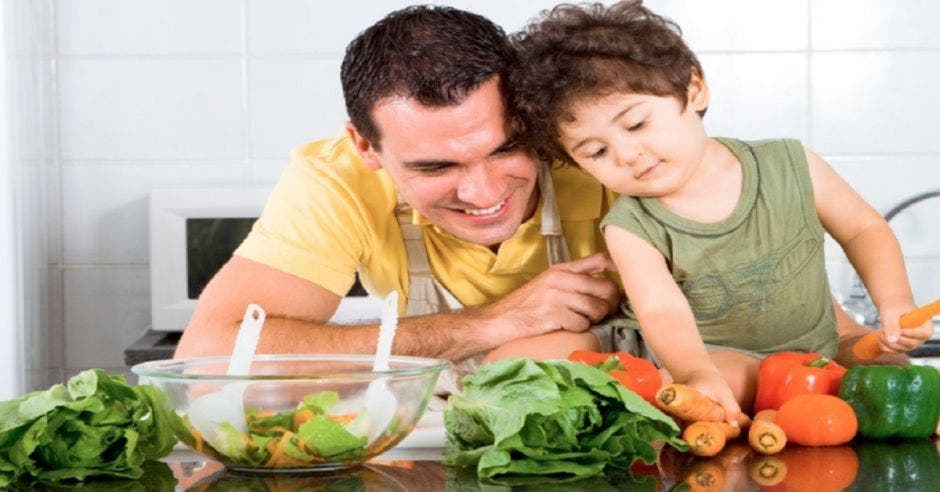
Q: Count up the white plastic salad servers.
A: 2